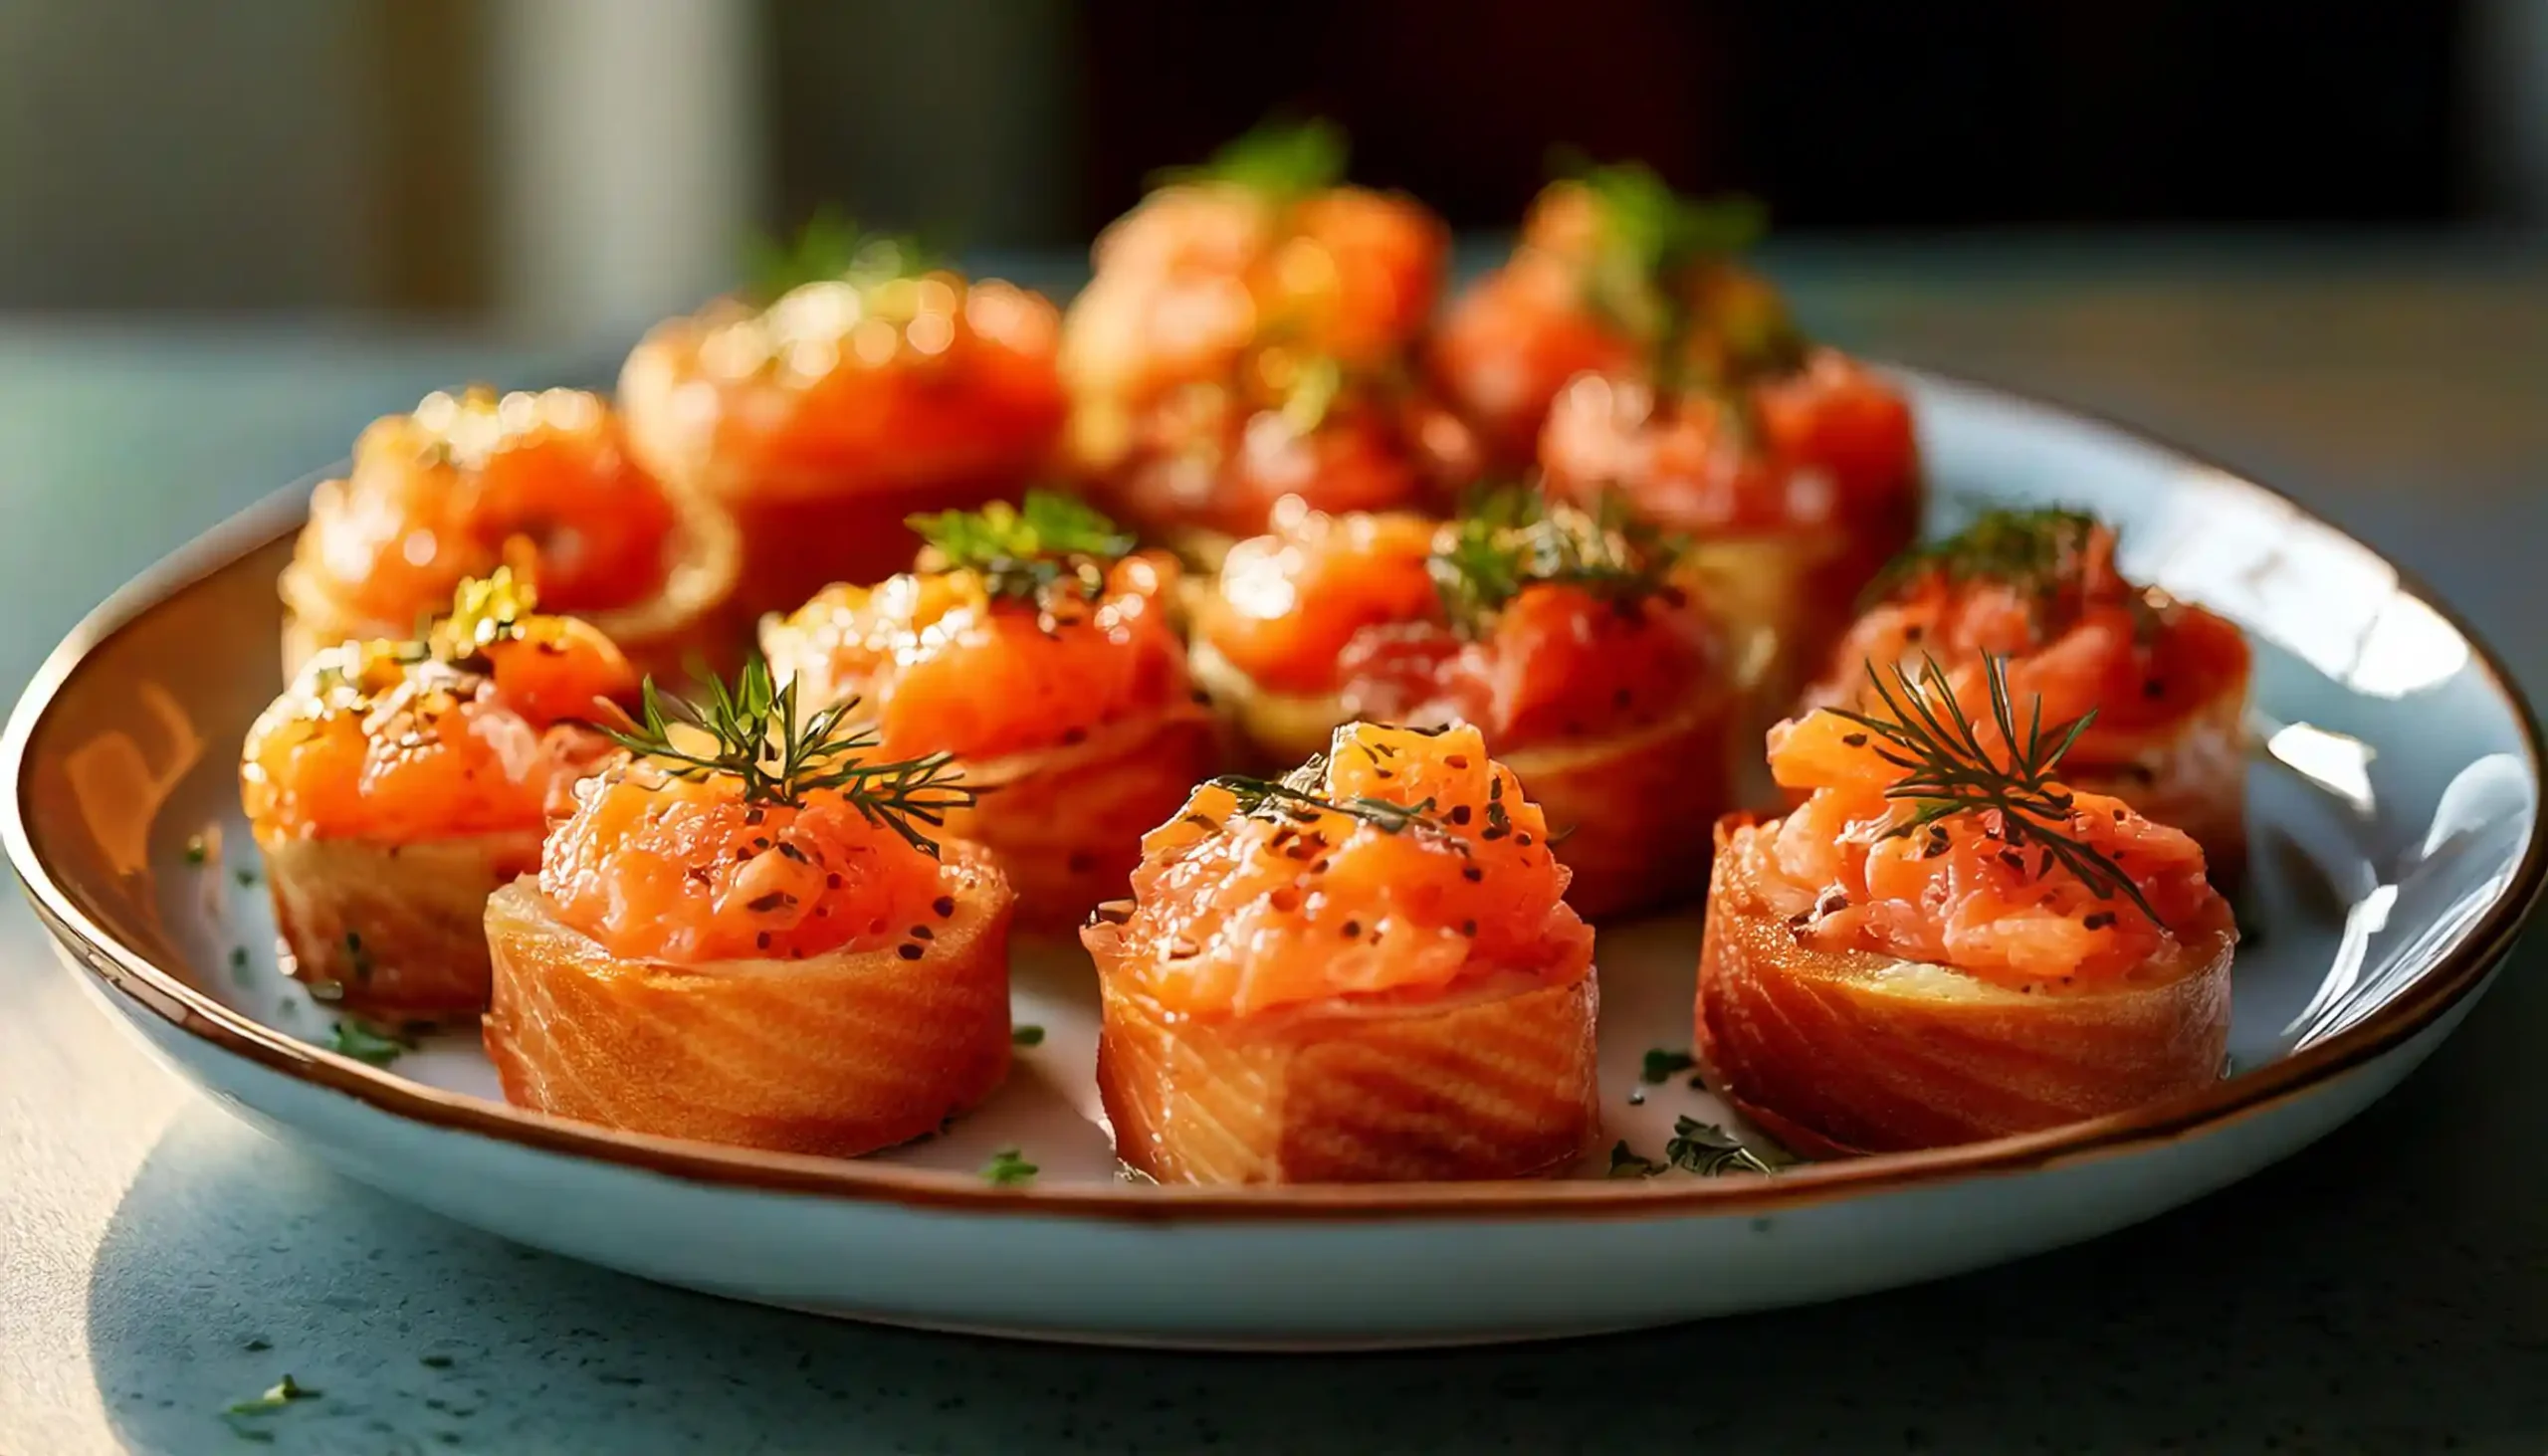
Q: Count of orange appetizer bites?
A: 13